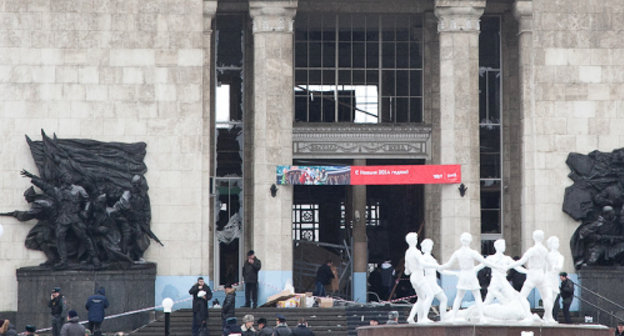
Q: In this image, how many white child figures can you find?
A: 6